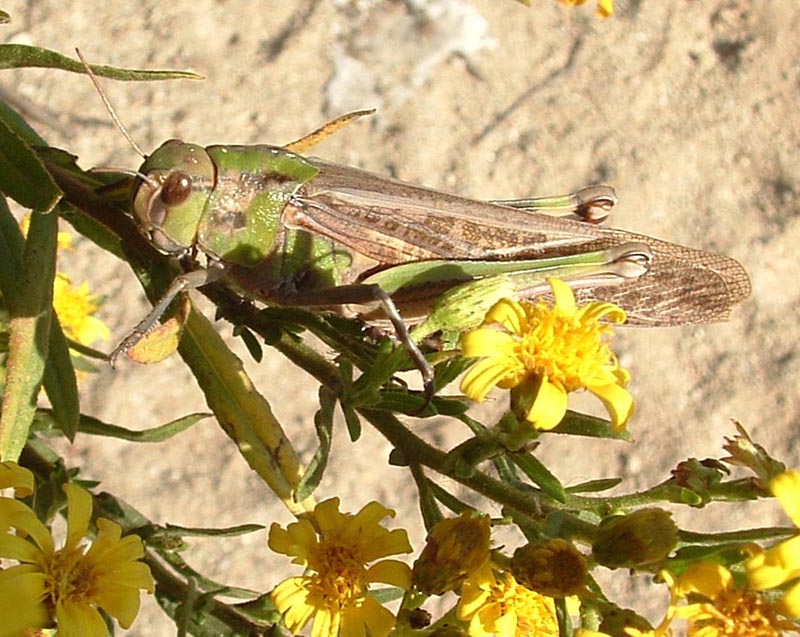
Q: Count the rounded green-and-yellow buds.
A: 3